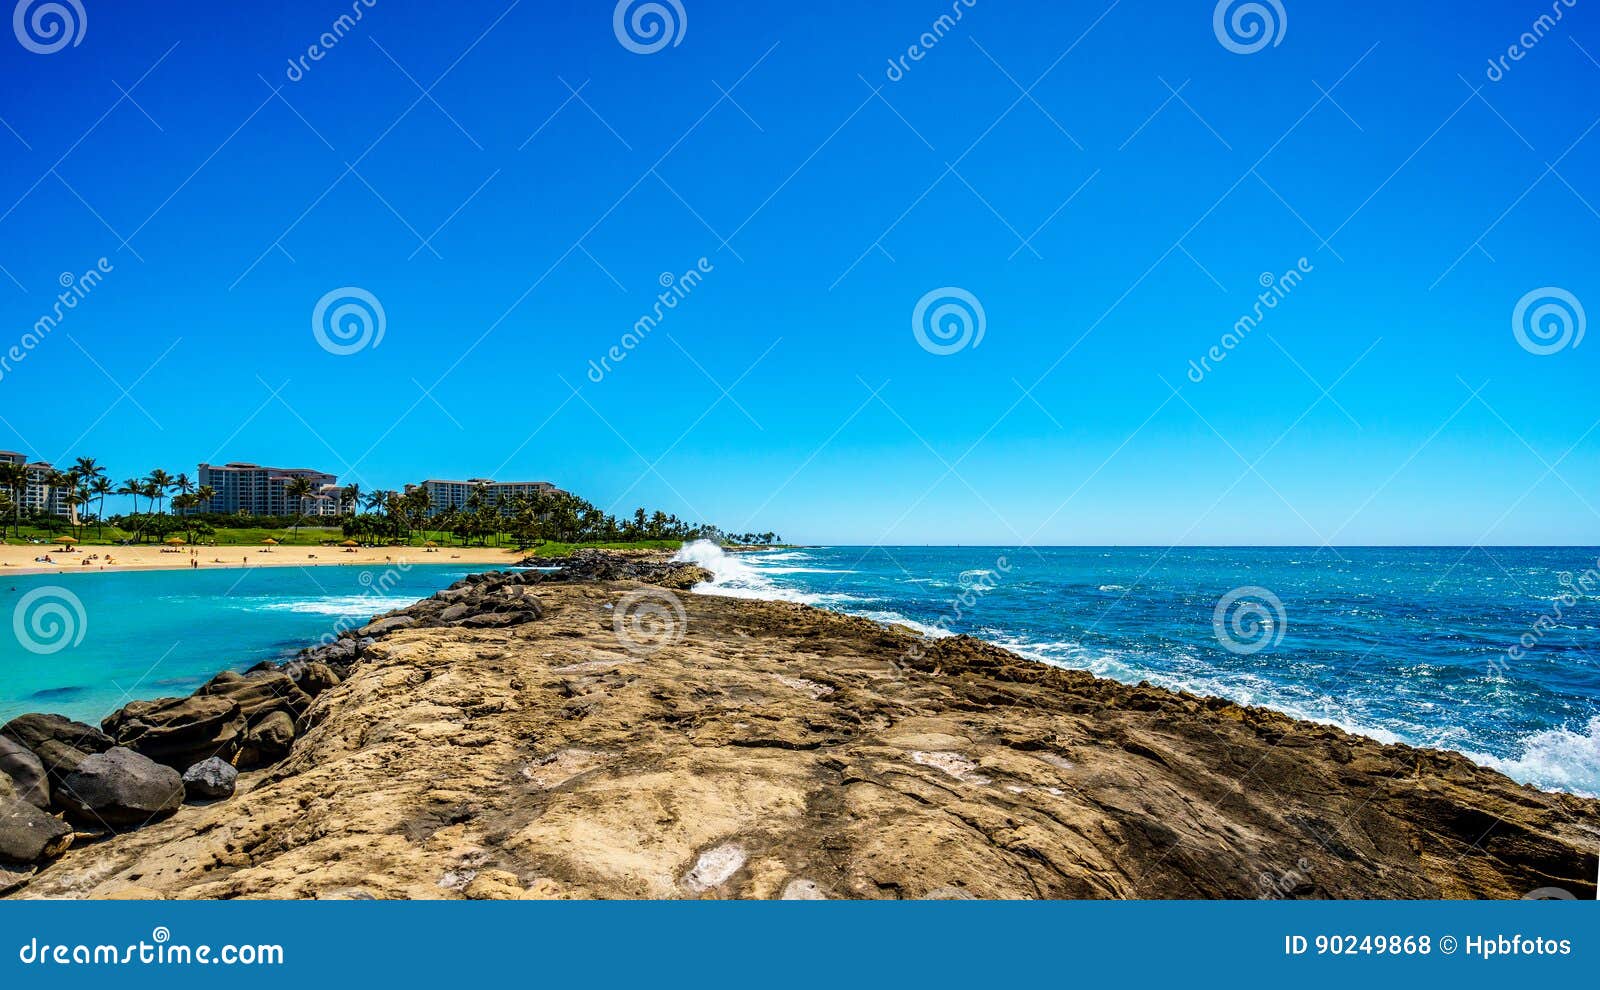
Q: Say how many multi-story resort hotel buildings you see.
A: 3